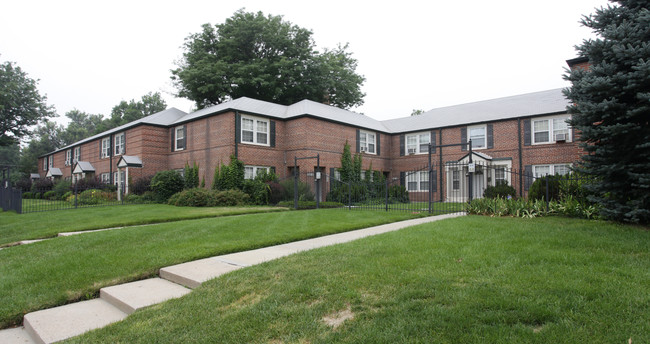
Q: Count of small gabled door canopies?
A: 5